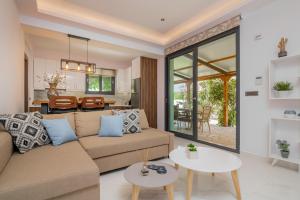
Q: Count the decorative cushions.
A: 4